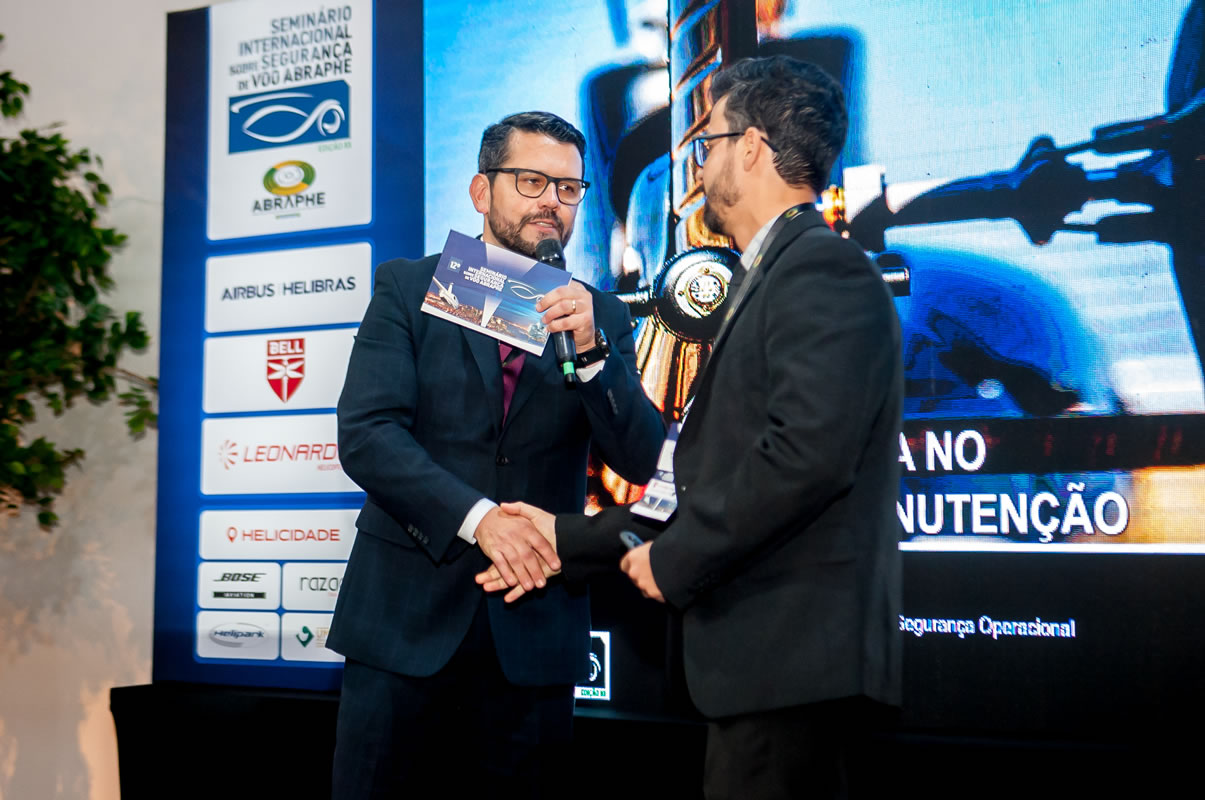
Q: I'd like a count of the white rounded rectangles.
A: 9